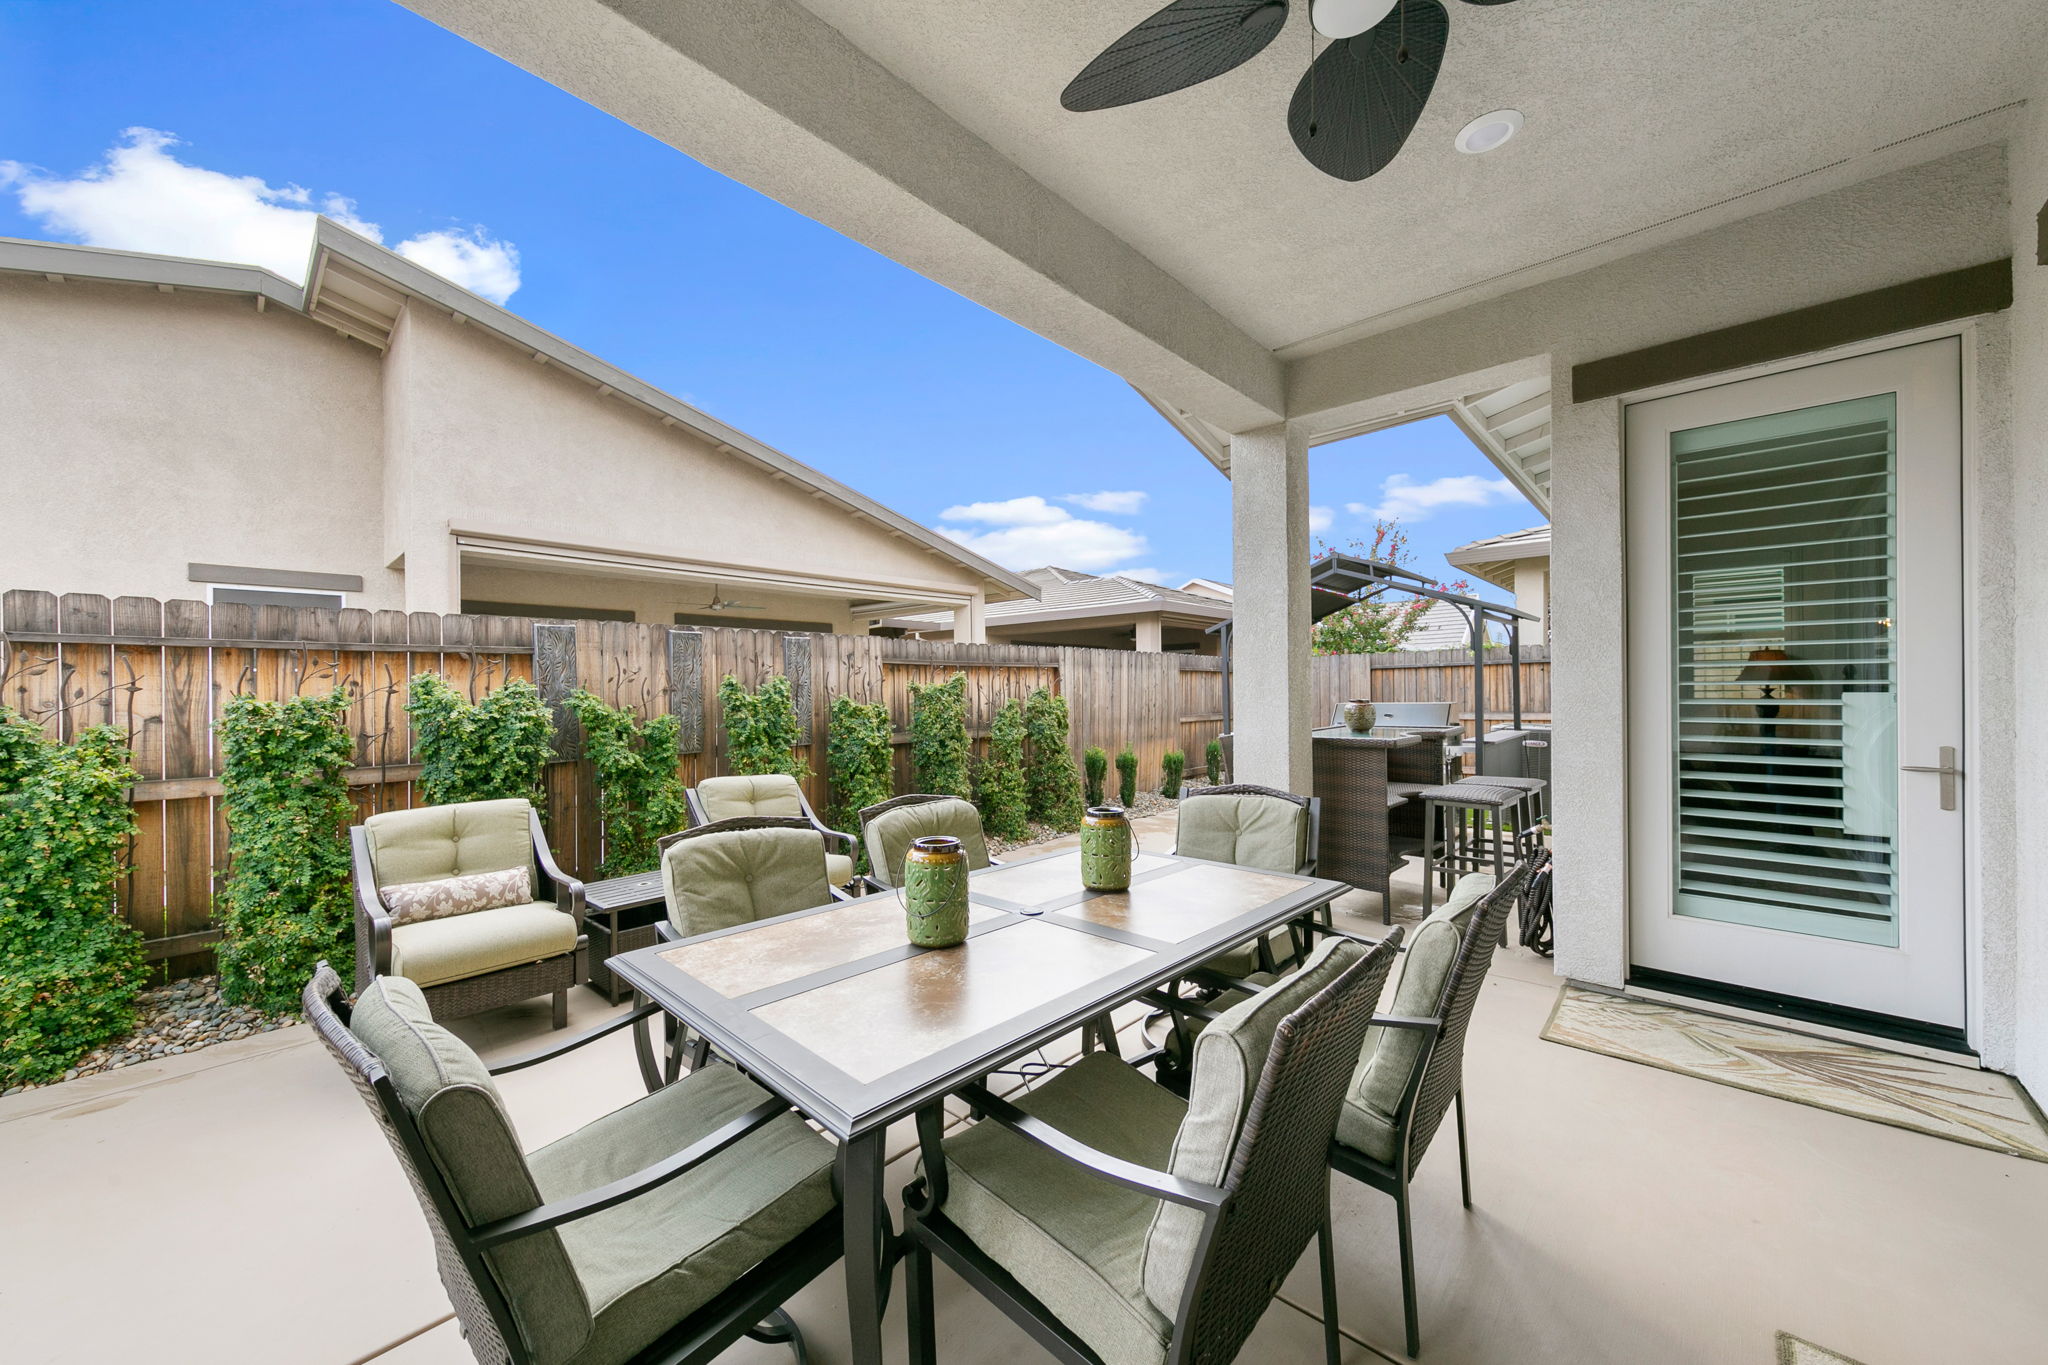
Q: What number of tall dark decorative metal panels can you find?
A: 3